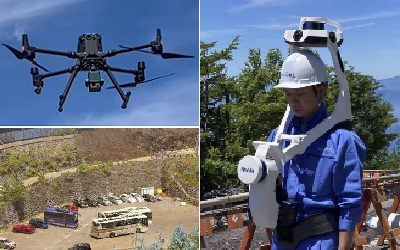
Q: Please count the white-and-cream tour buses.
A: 2